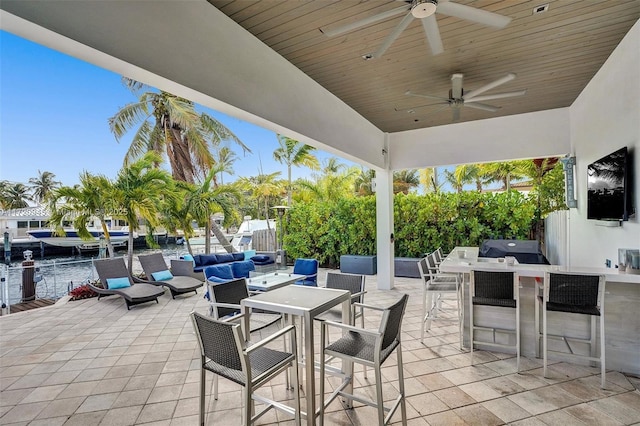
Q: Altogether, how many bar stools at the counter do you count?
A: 6